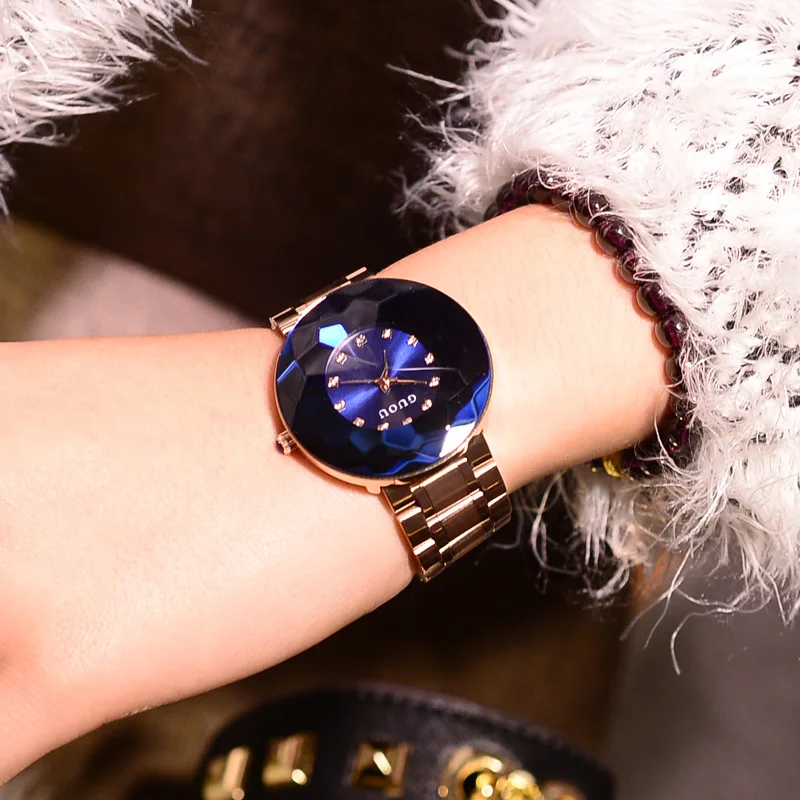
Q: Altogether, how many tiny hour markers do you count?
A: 12